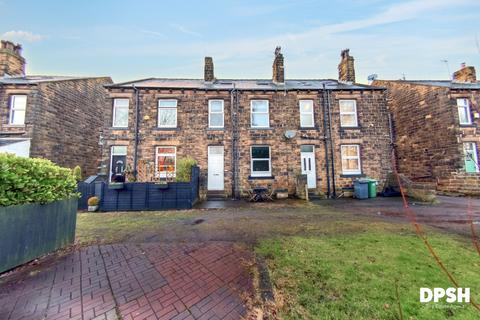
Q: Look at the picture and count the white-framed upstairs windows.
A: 8